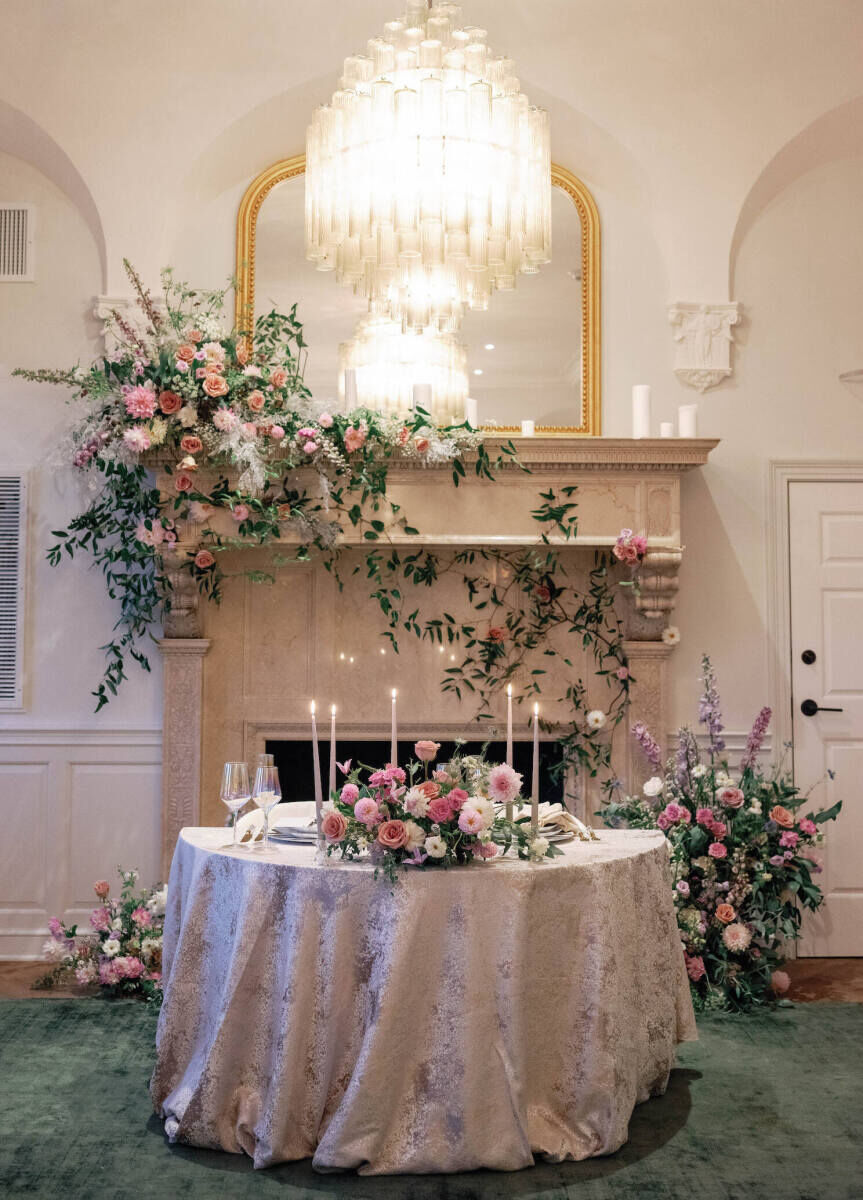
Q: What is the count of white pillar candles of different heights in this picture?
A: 7